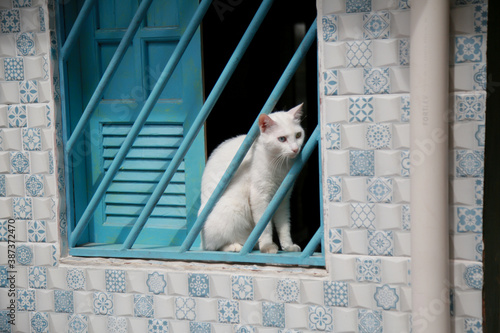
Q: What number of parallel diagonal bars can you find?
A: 7